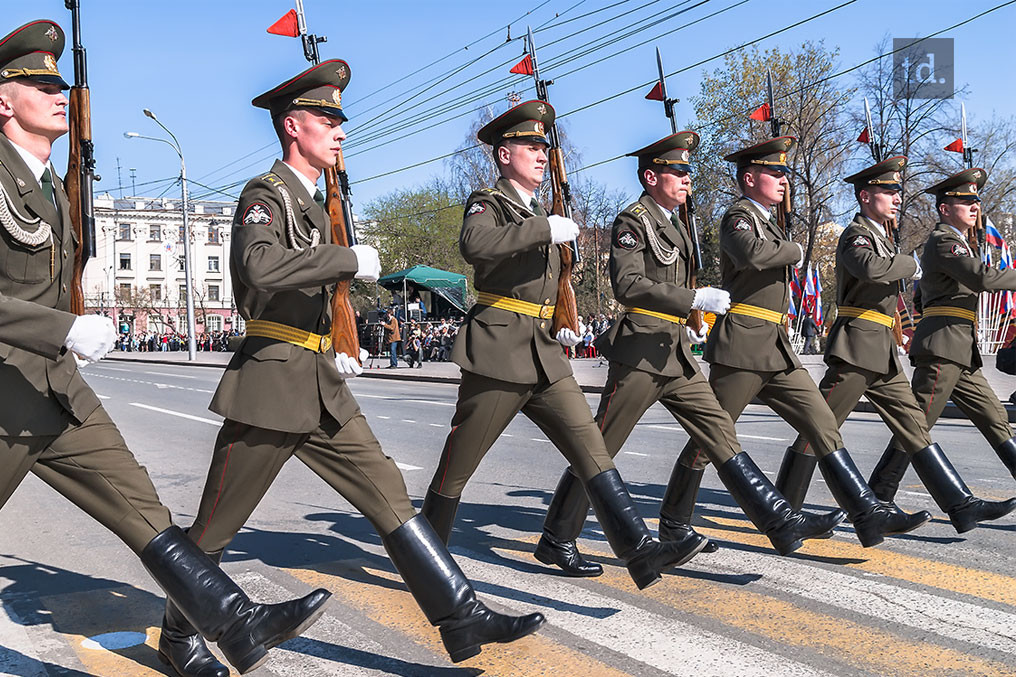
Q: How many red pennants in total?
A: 6